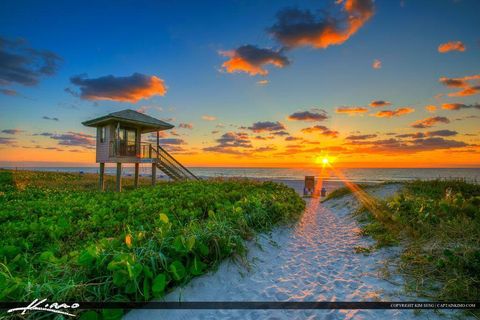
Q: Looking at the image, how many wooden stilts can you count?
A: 4